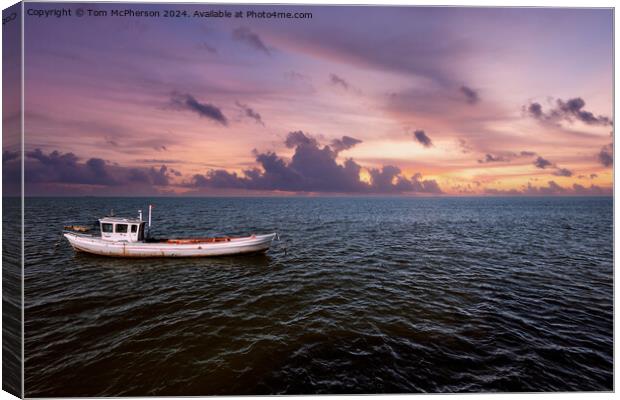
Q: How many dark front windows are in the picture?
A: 3